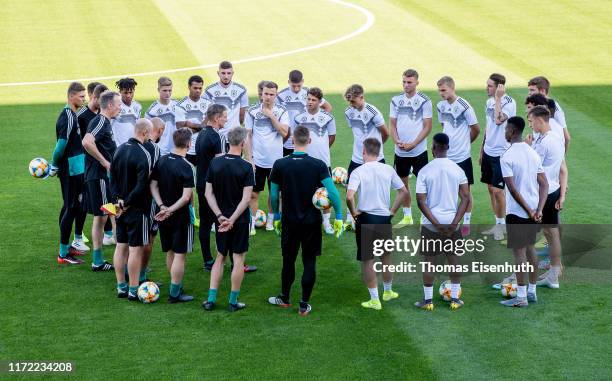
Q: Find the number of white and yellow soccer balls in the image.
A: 7